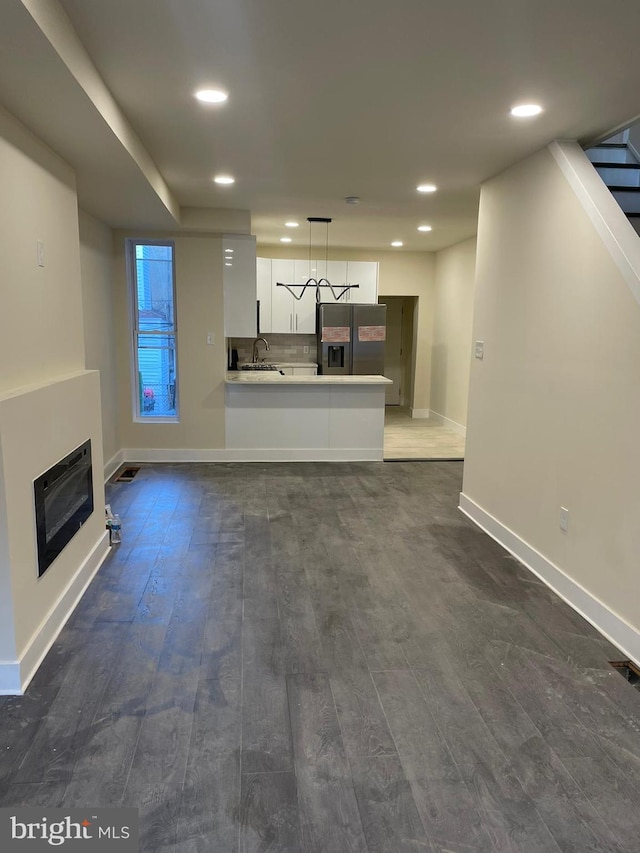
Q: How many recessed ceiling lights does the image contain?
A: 8